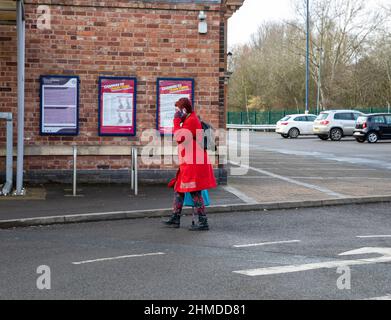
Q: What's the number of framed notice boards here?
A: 3